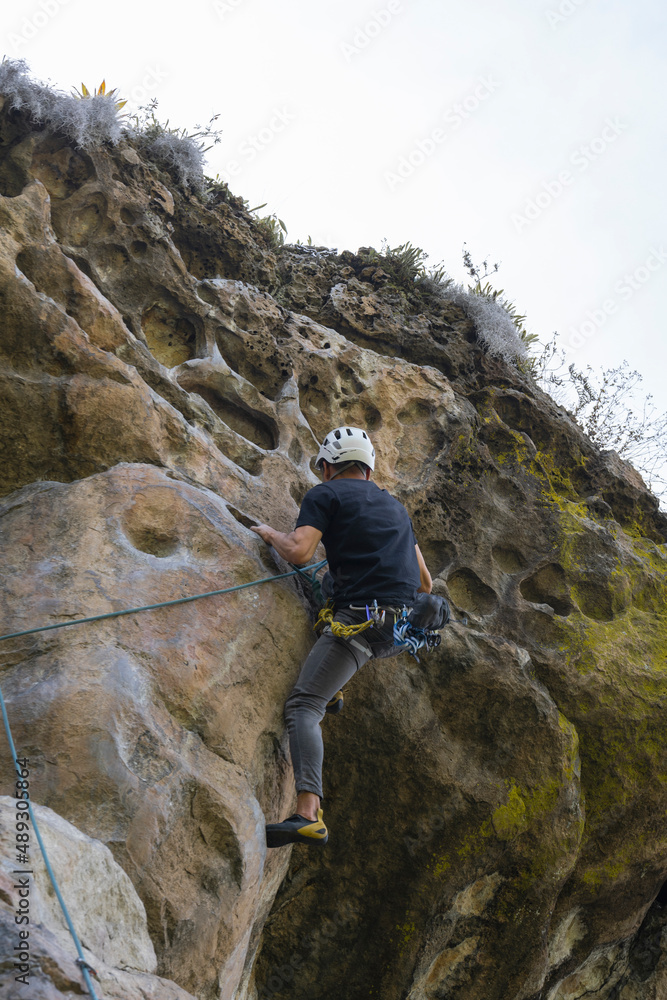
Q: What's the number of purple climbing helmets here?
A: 0